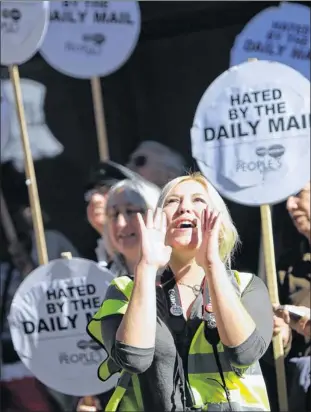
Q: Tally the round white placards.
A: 5